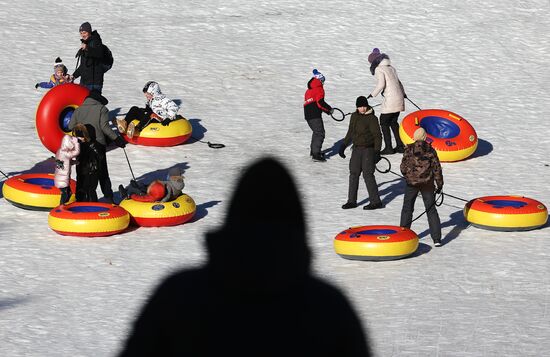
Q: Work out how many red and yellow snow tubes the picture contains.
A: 8